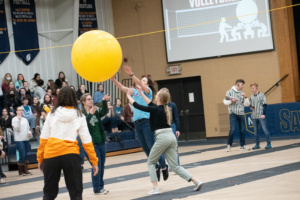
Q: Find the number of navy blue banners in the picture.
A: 3